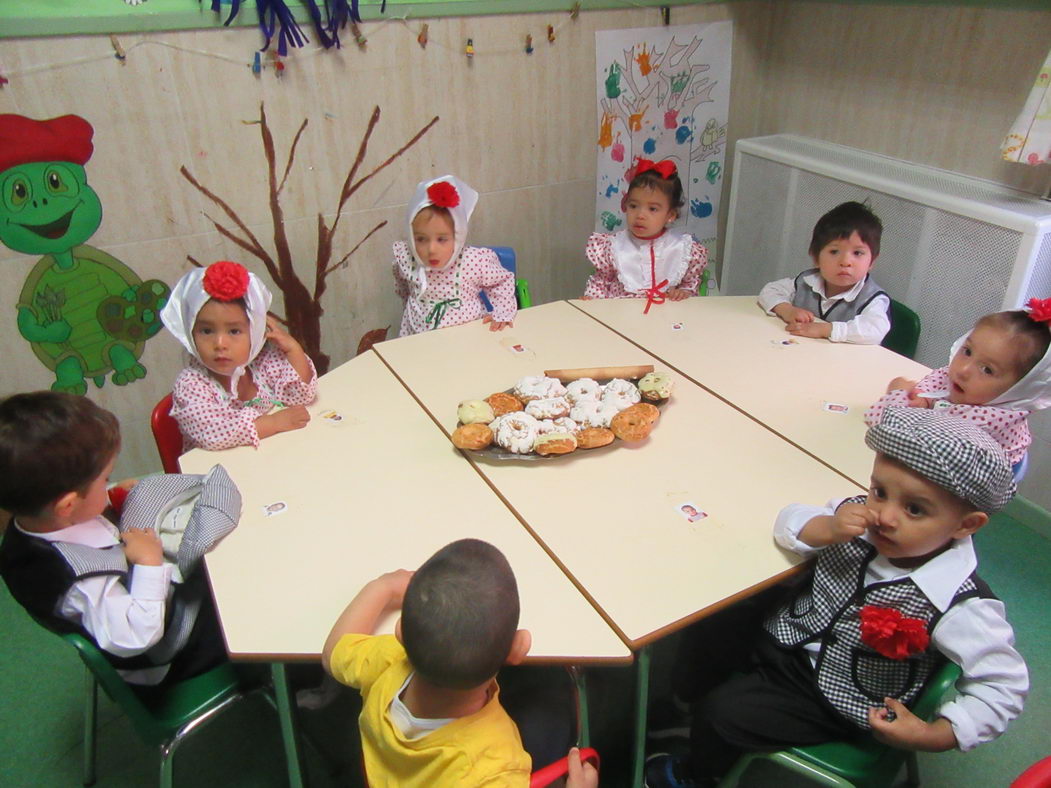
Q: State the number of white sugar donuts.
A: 7